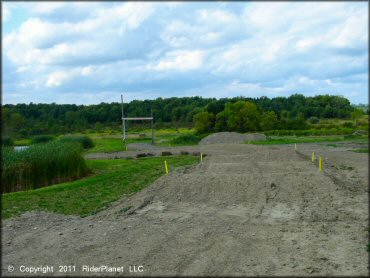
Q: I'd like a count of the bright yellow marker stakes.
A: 5